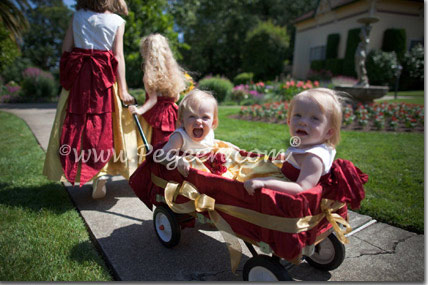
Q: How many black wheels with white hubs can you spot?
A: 3